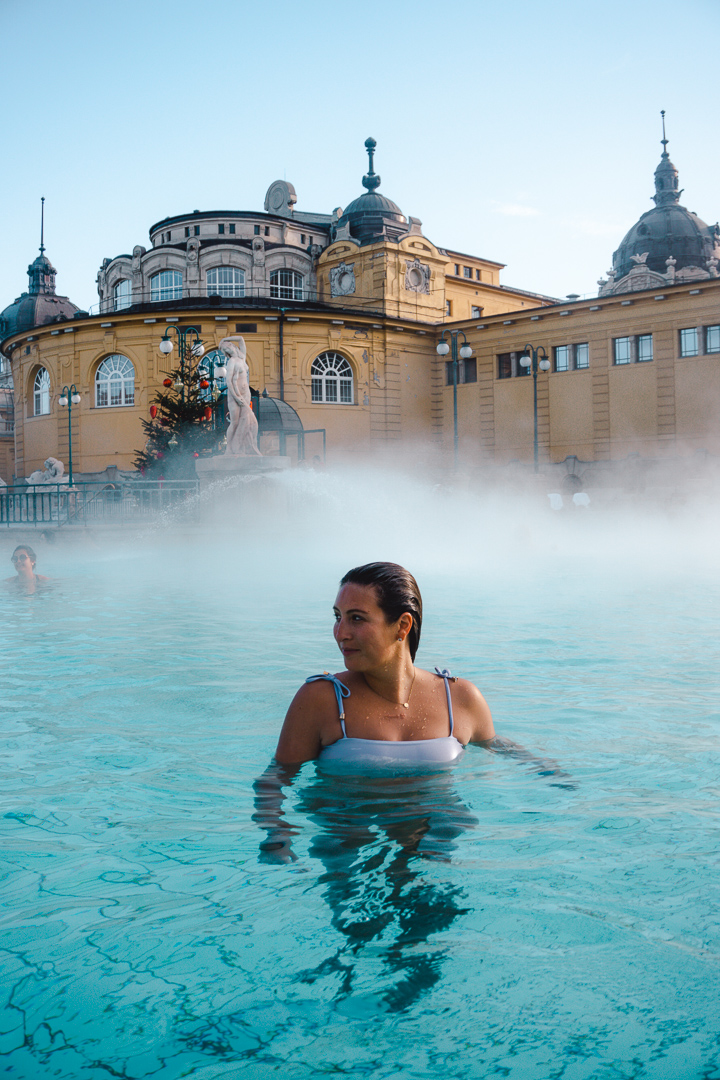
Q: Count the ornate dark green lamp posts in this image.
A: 5